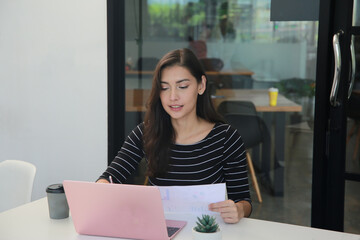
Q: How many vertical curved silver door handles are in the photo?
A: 2